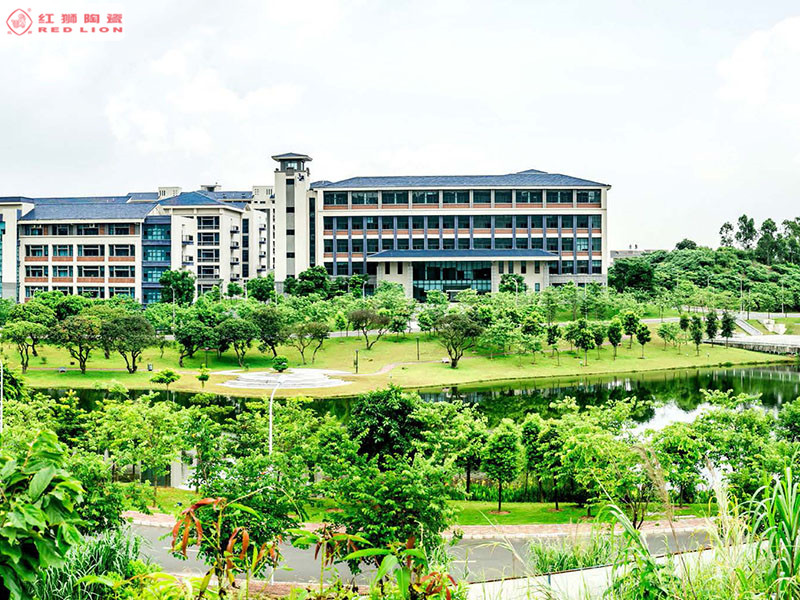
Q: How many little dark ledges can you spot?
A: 10